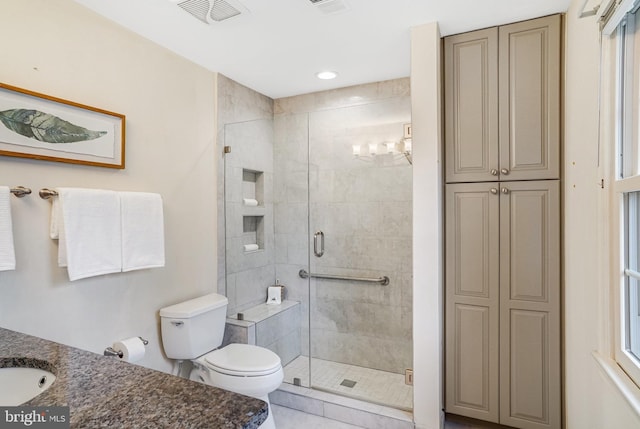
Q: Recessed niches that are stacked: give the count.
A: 2